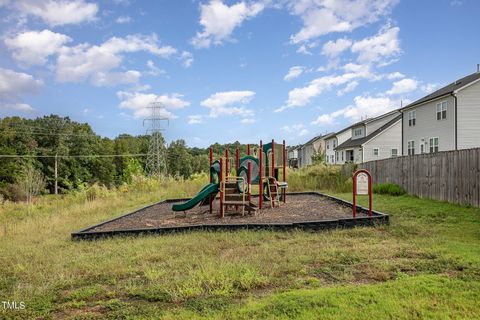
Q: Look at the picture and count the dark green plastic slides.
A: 1